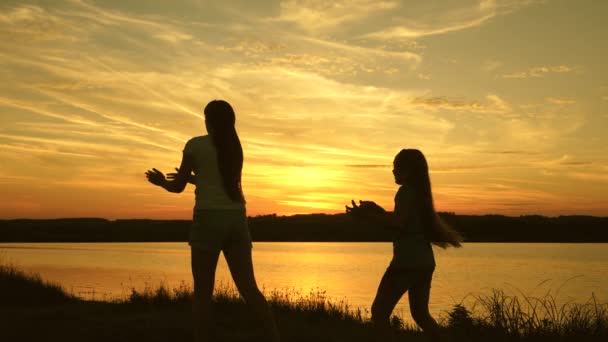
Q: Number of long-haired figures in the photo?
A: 2